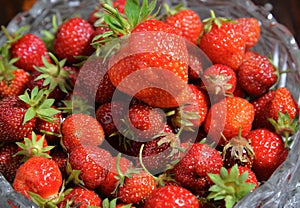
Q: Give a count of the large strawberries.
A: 1